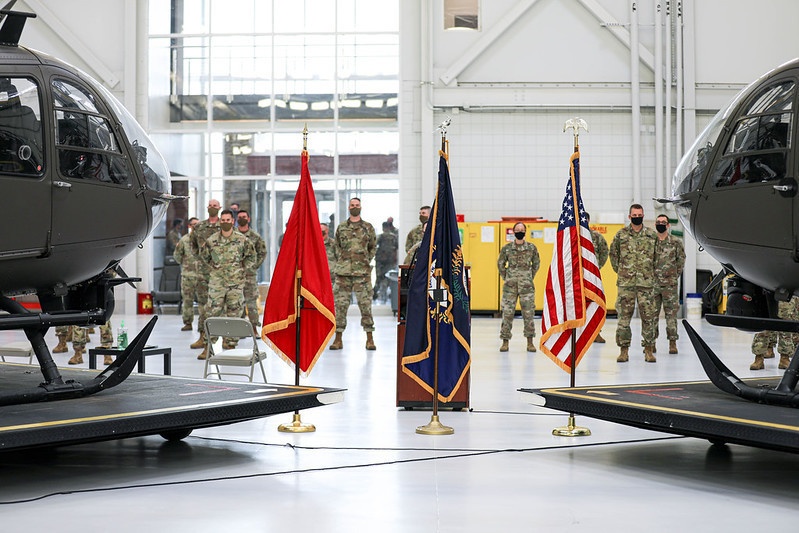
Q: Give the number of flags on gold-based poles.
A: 3